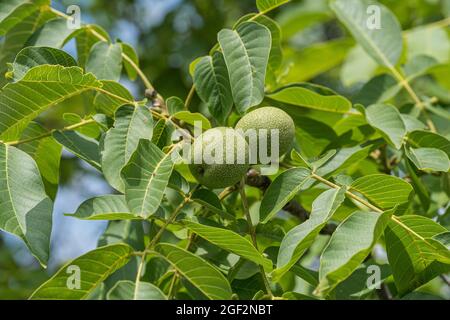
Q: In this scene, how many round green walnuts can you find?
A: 2